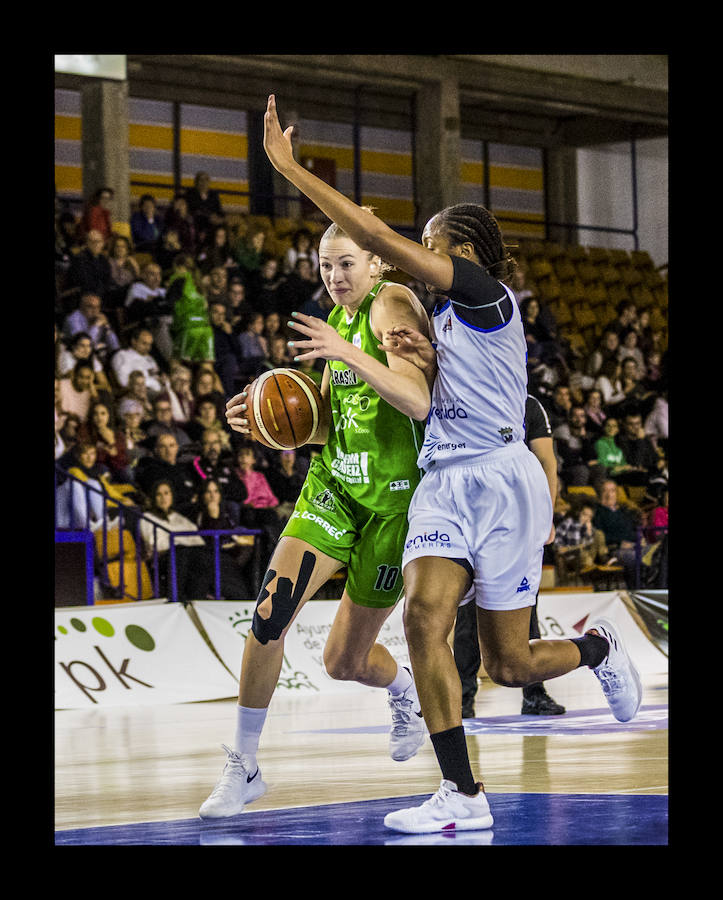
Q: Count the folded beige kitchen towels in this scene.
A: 0